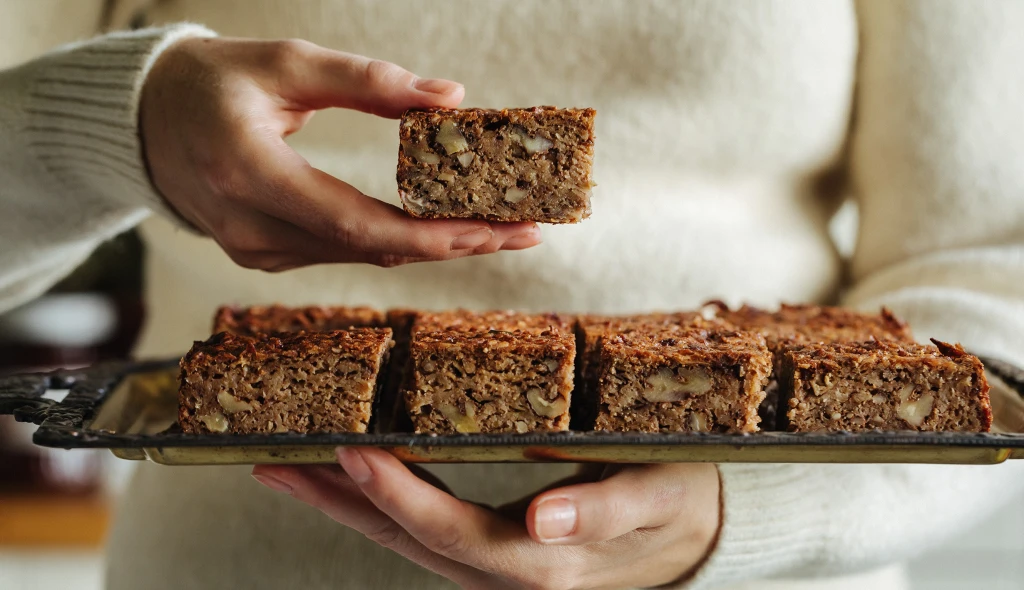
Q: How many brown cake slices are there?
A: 9